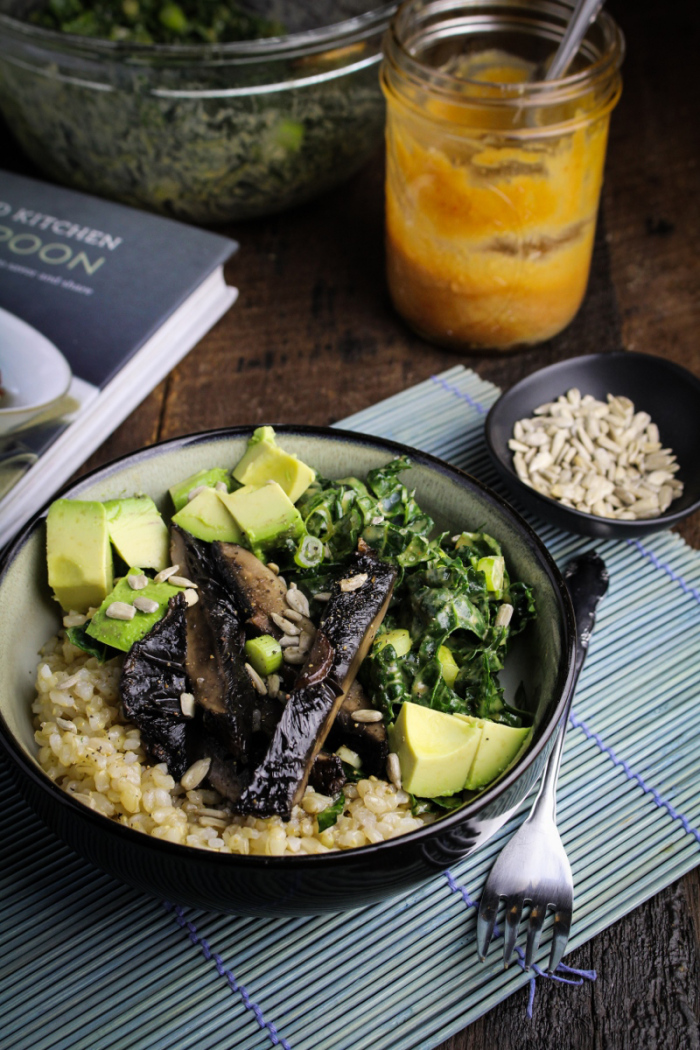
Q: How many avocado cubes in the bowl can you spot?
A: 9